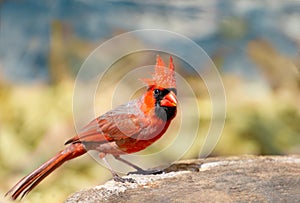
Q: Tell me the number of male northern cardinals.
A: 1